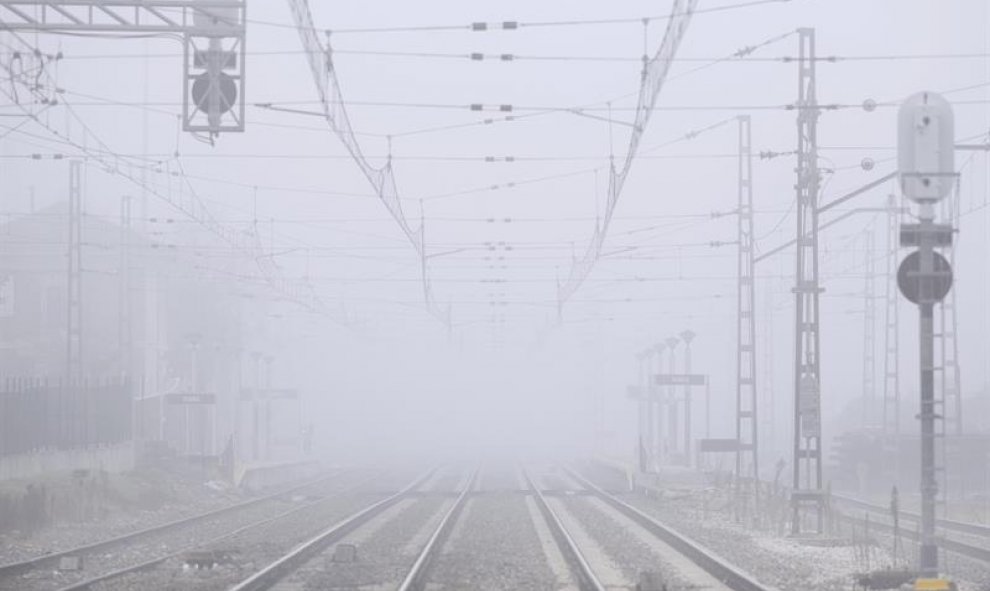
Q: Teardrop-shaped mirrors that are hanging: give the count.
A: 0